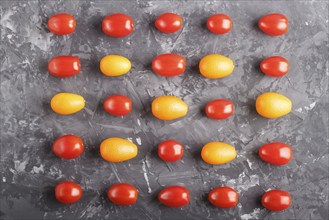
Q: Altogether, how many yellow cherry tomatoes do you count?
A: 7